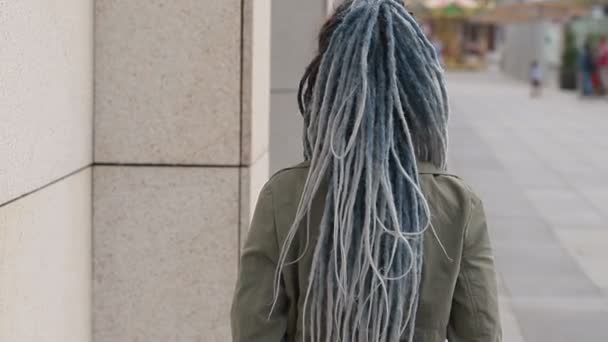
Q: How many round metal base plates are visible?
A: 0